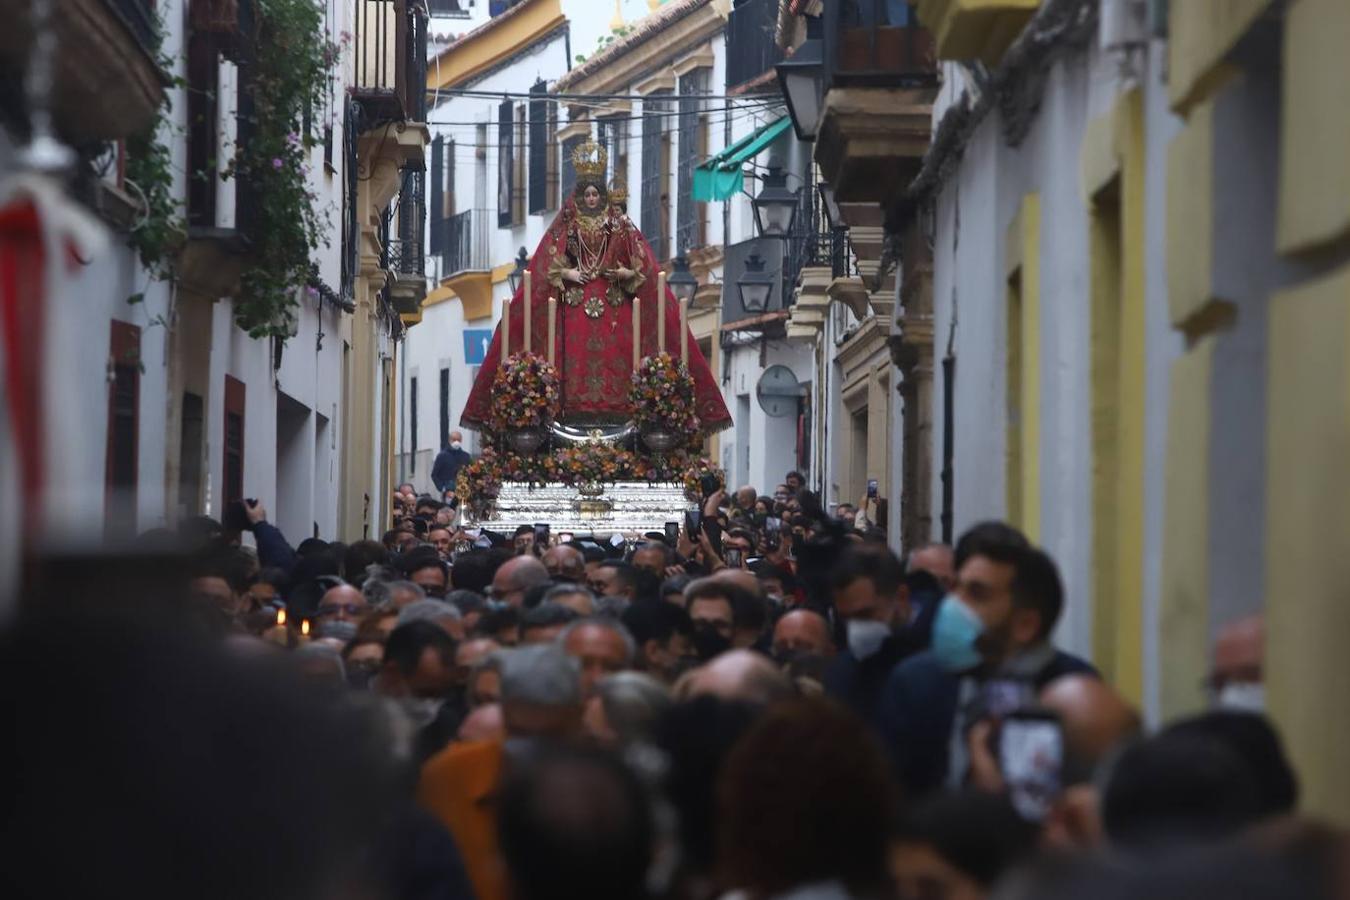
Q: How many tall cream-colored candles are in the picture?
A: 6